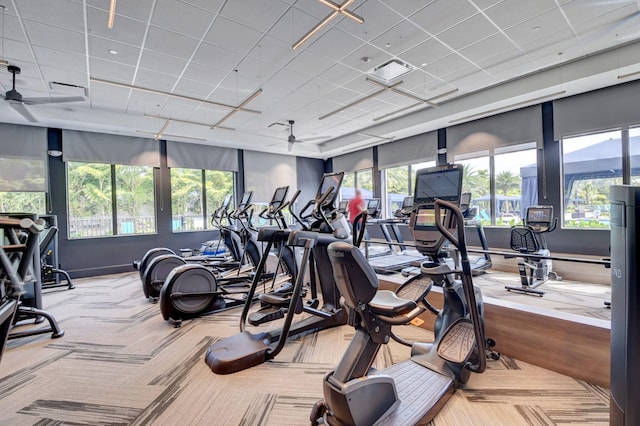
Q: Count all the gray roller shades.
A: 8